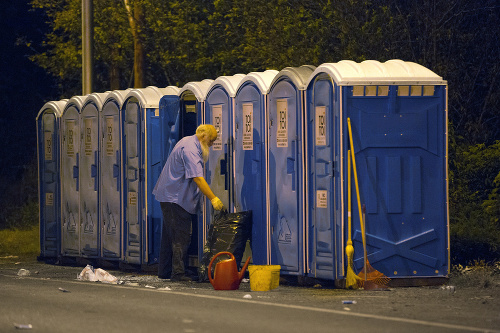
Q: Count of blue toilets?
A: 10